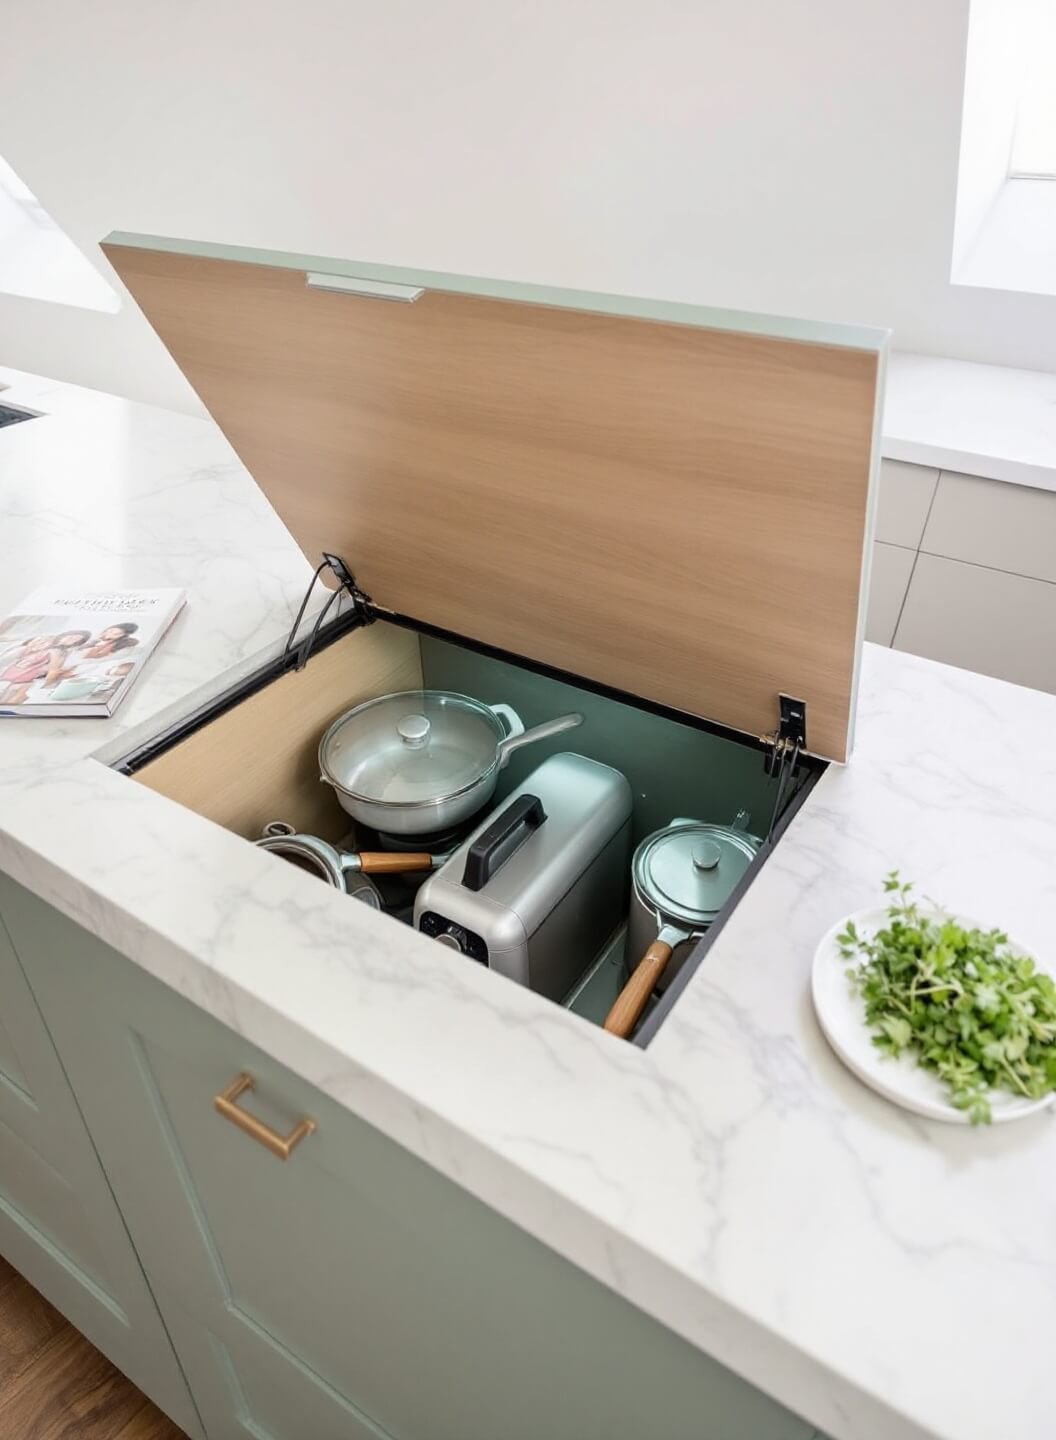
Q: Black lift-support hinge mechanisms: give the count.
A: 2